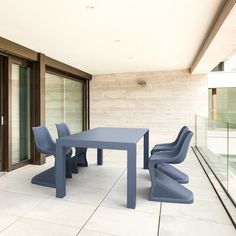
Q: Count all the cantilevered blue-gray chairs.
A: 4